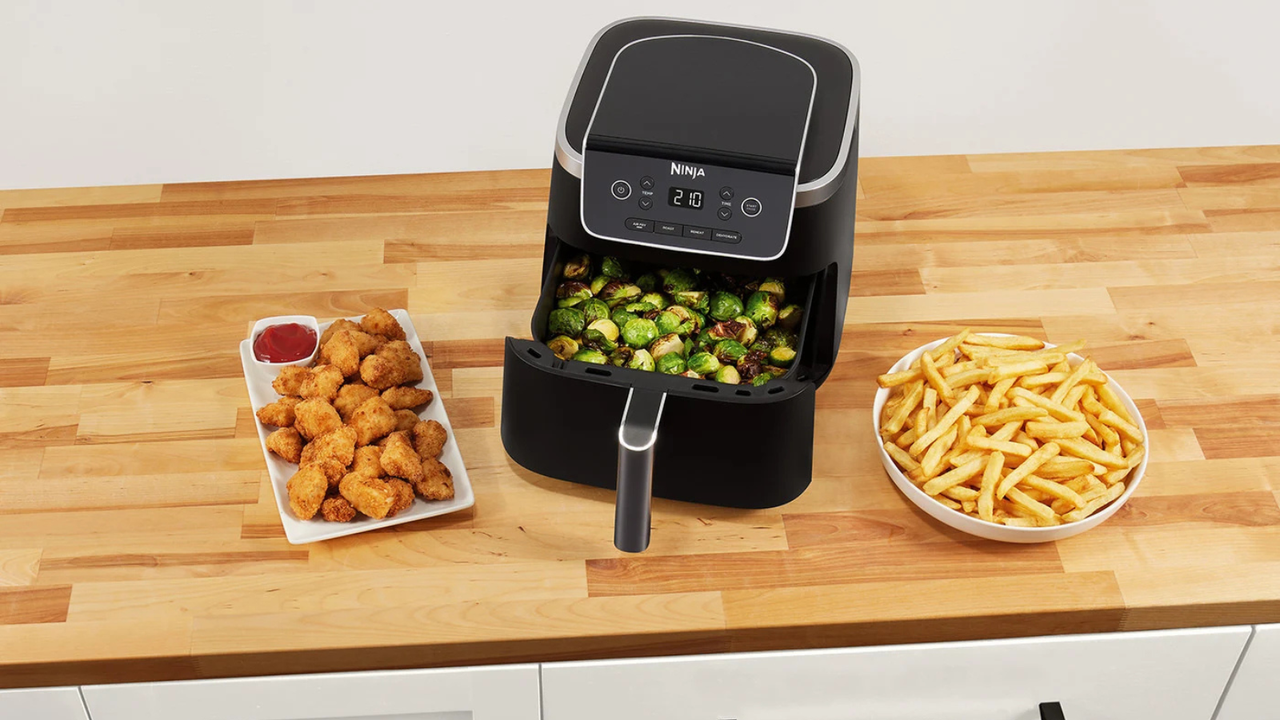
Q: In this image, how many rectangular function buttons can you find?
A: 4